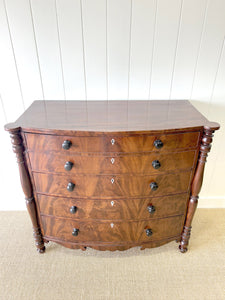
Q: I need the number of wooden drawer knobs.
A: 10